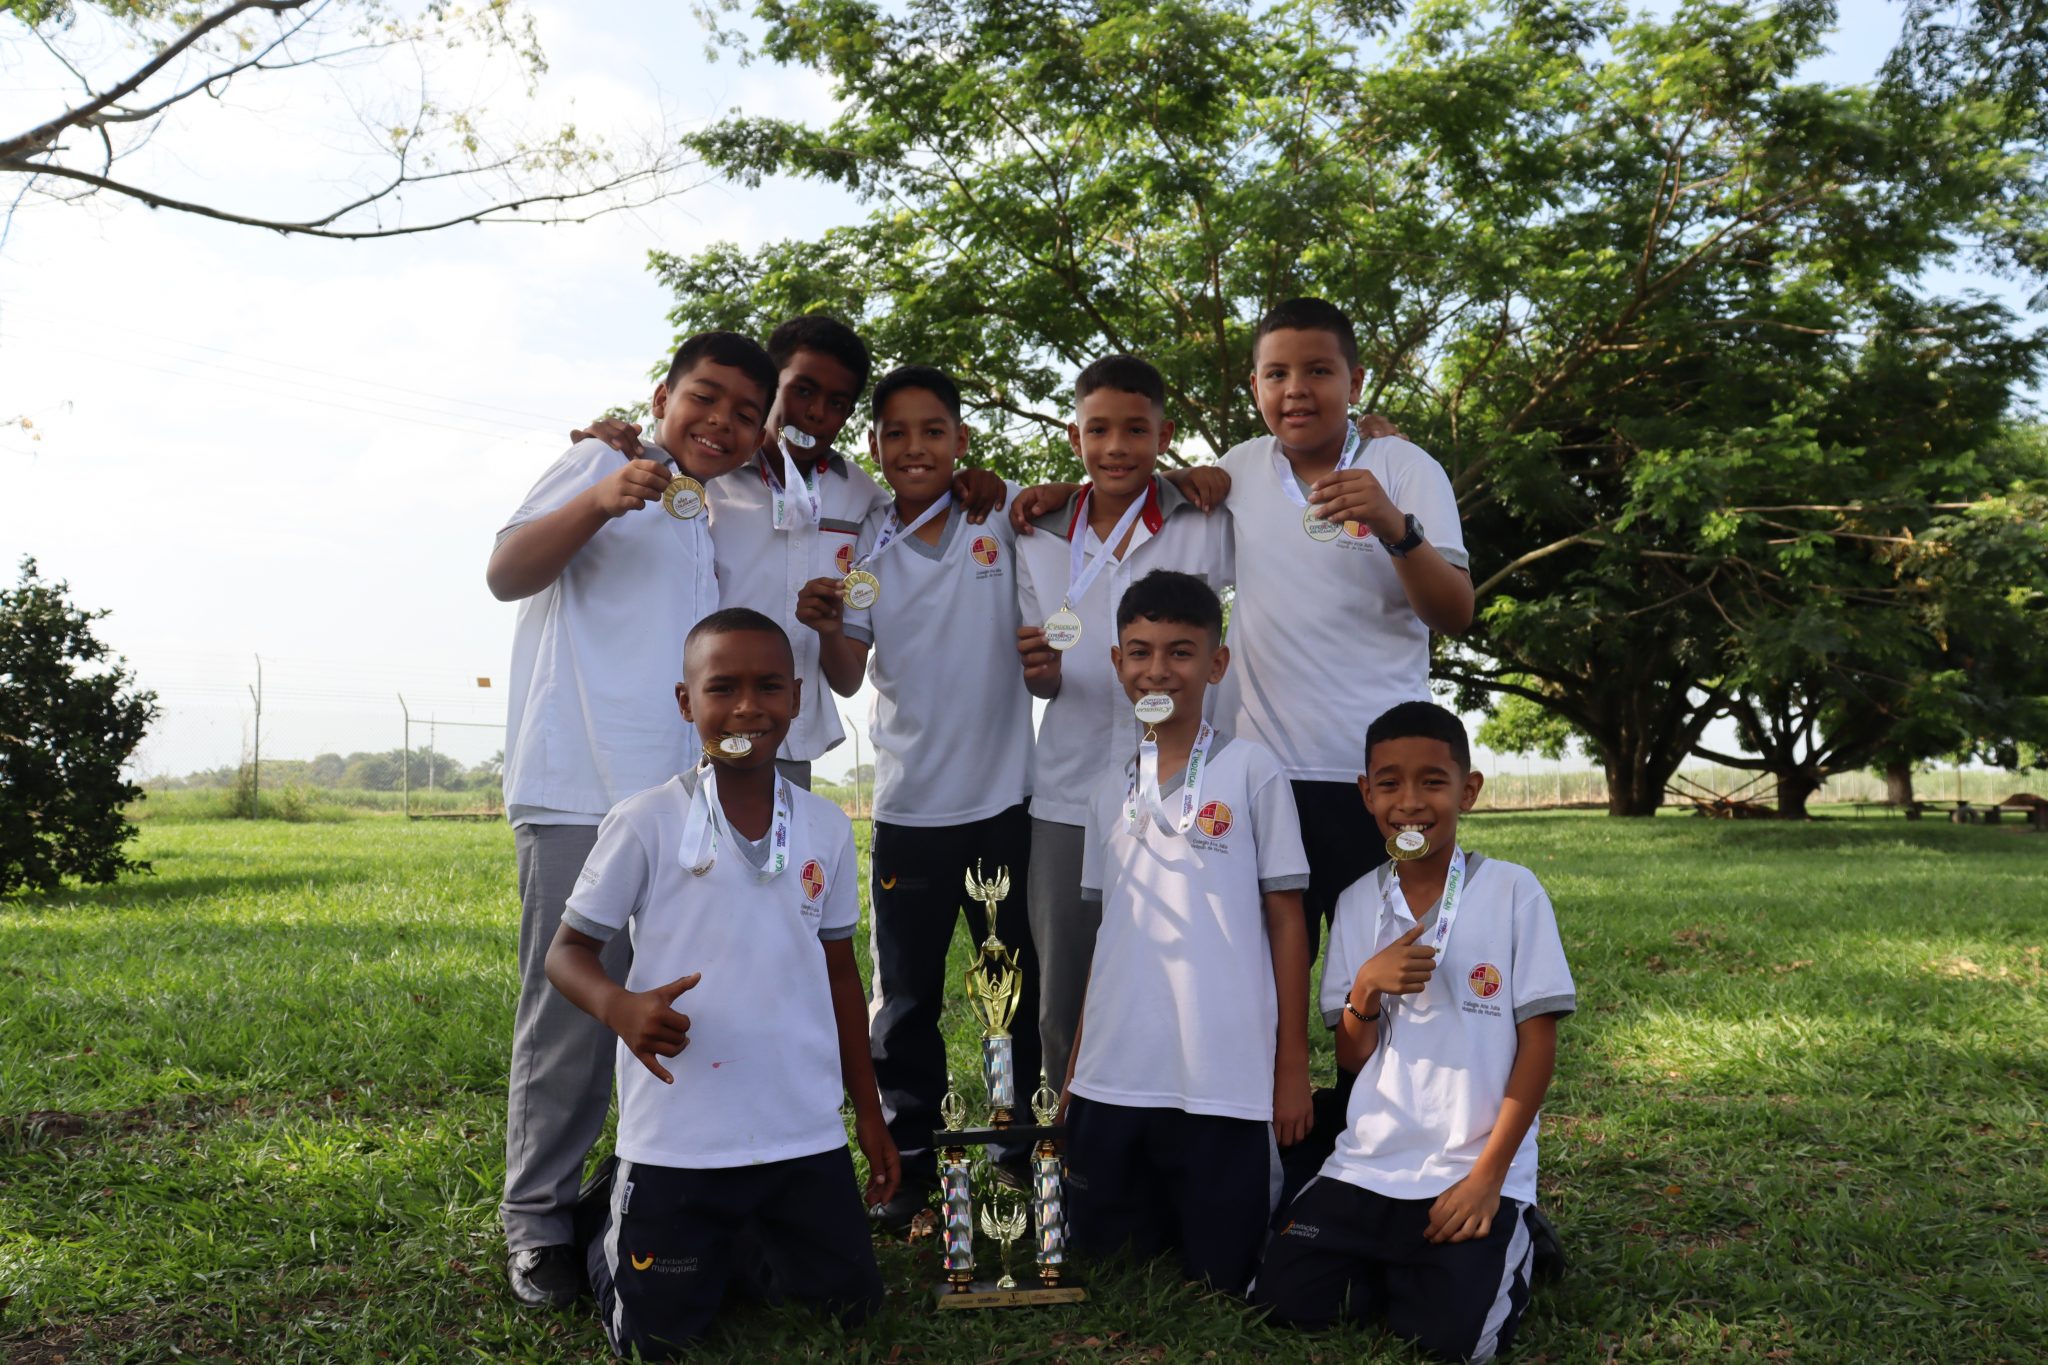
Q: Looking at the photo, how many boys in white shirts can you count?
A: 8